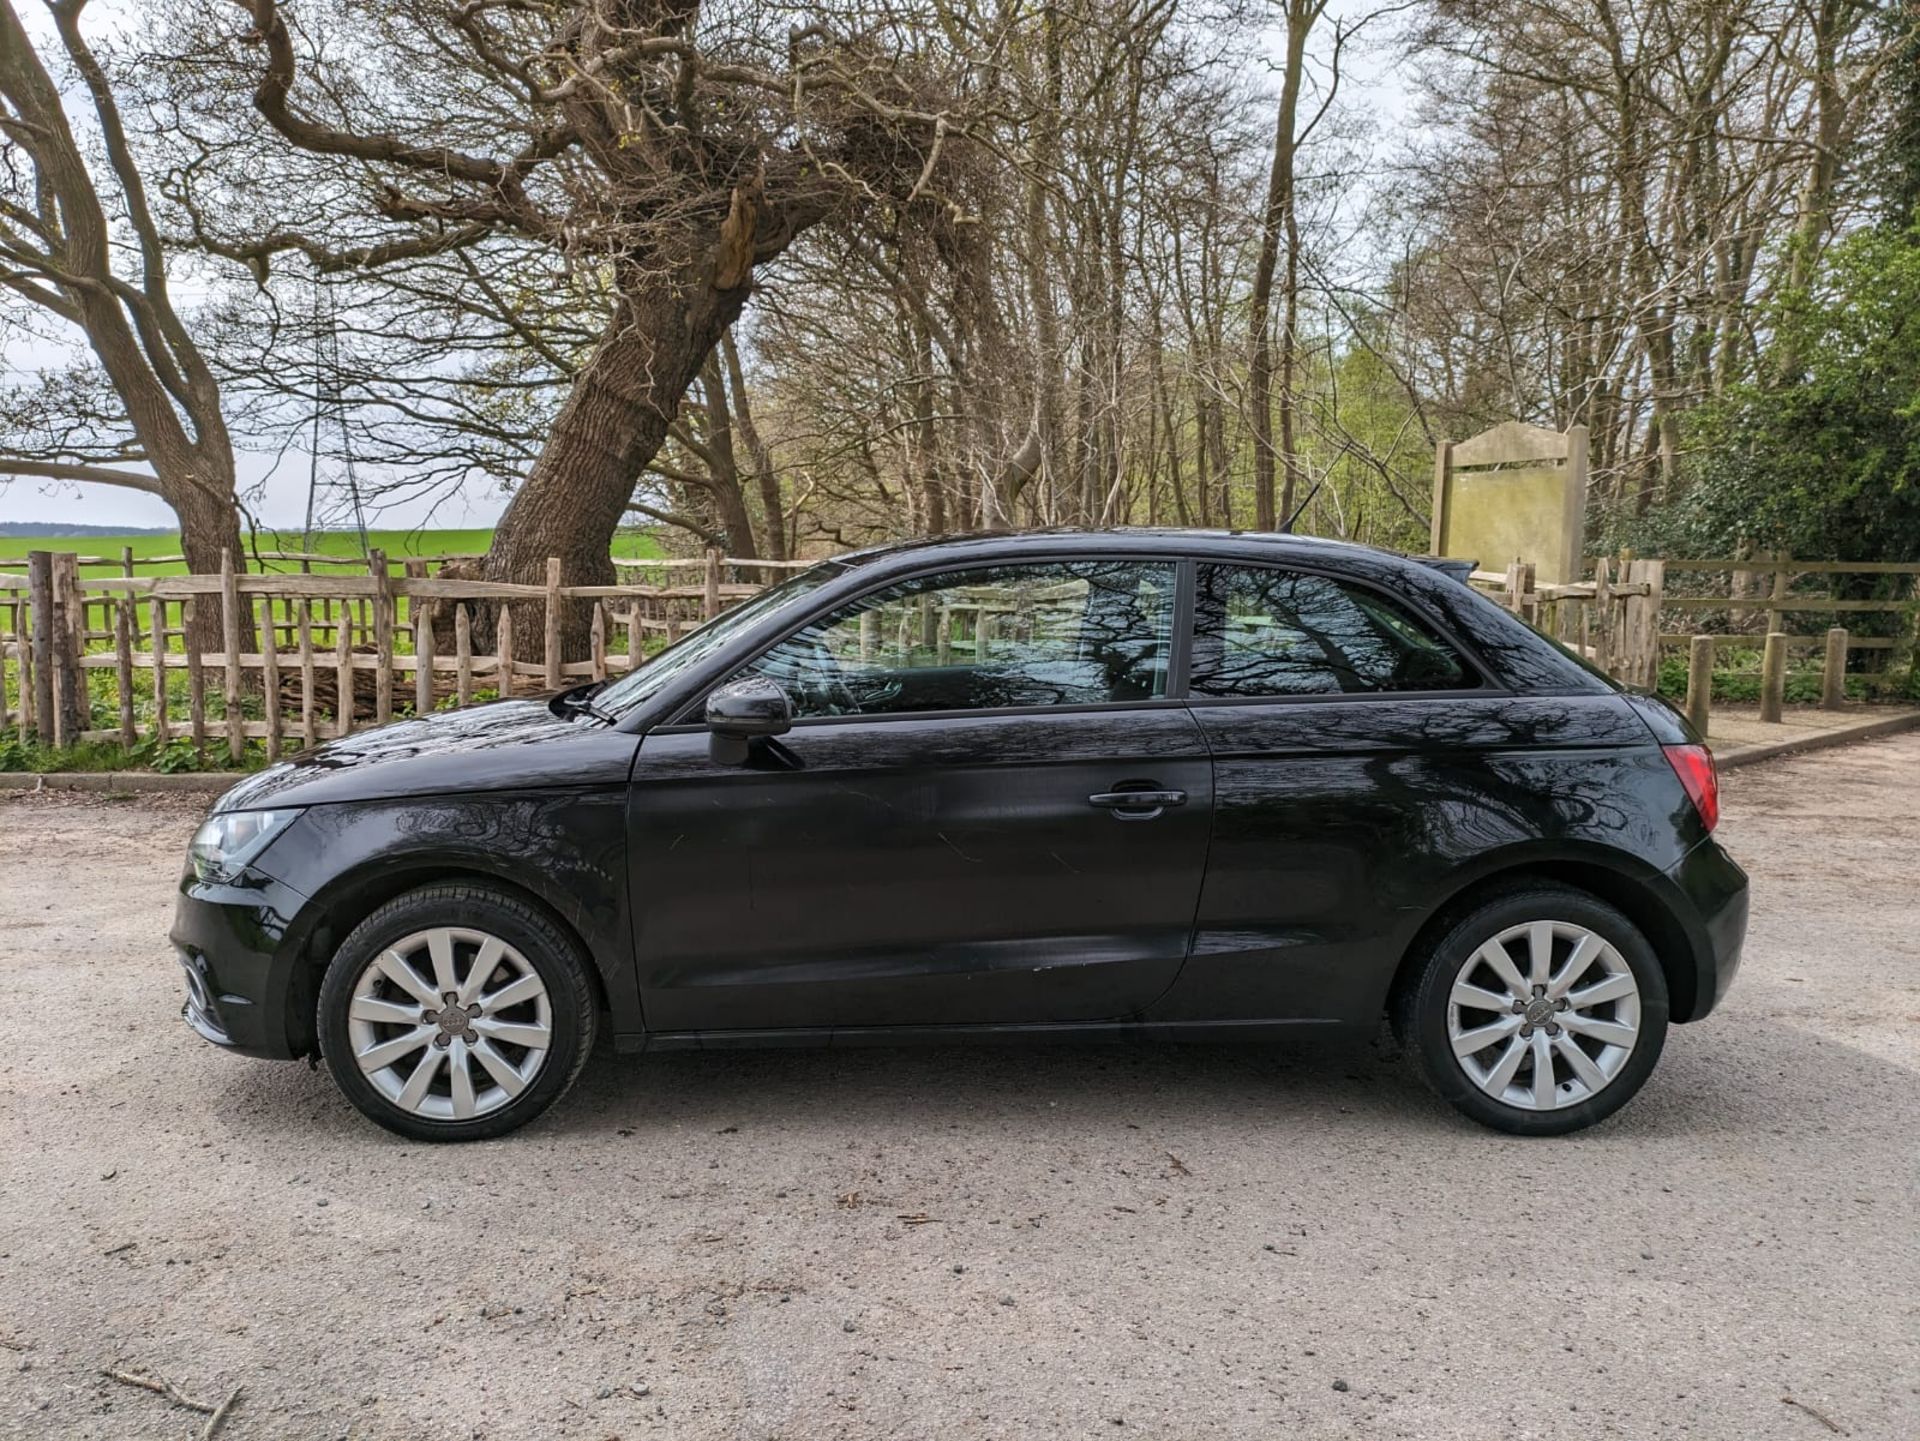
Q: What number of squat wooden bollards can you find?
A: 3